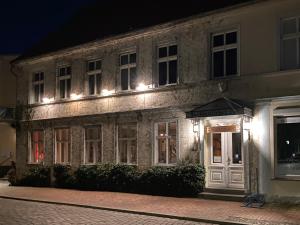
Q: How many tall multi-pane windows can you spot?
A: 12